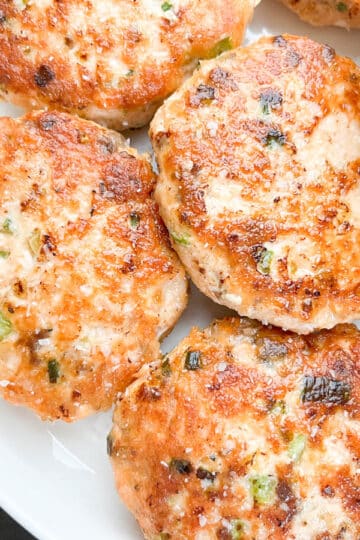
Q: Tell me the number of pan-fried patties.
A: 5